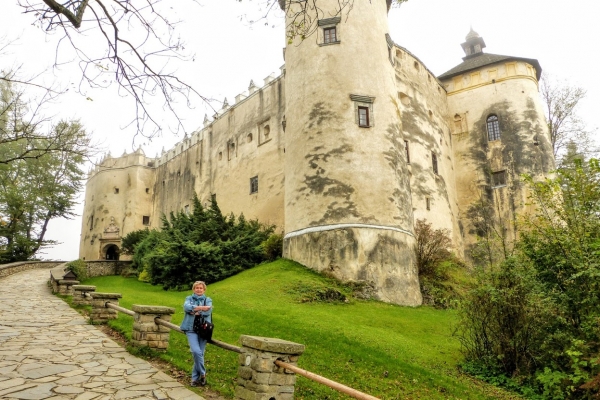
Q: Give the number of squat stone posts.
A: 5